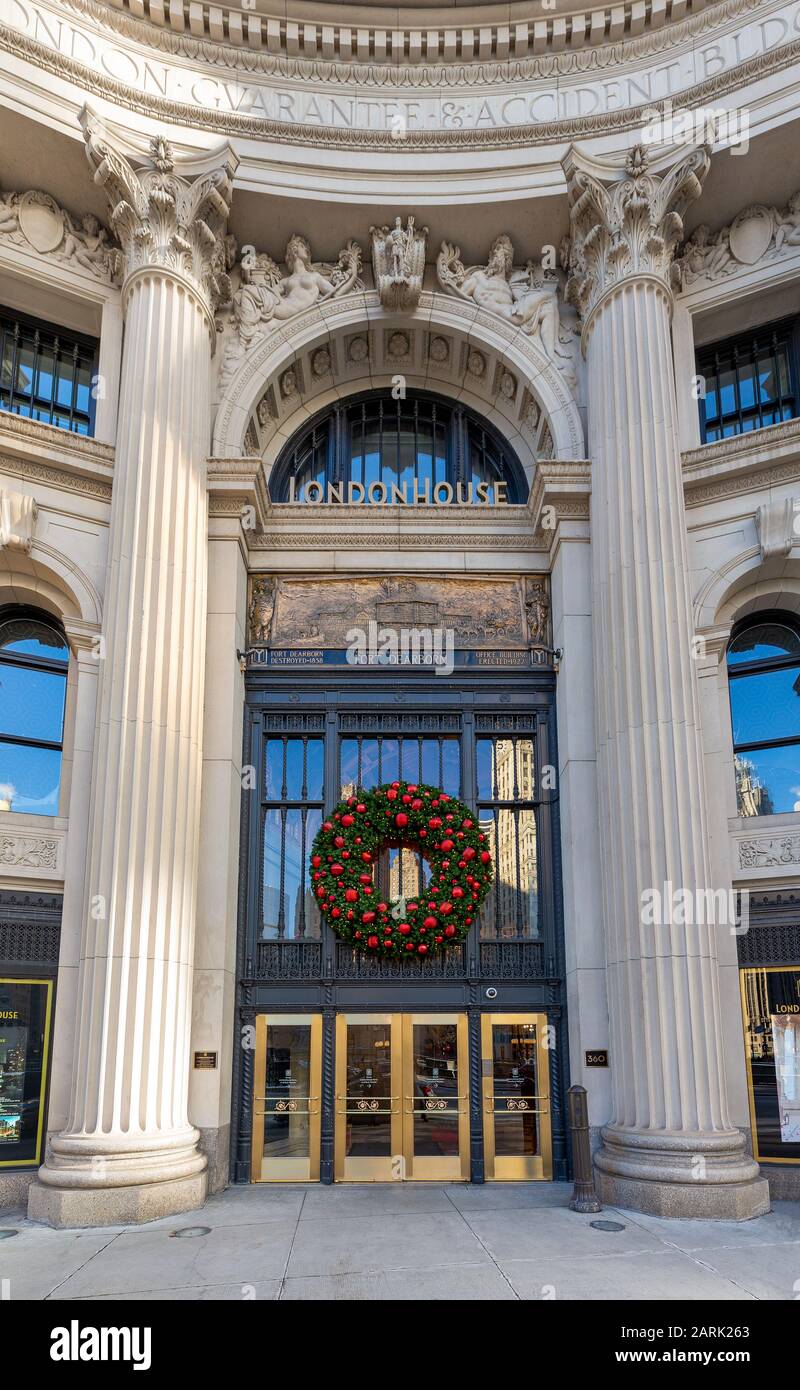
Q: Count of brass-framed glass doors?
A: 4